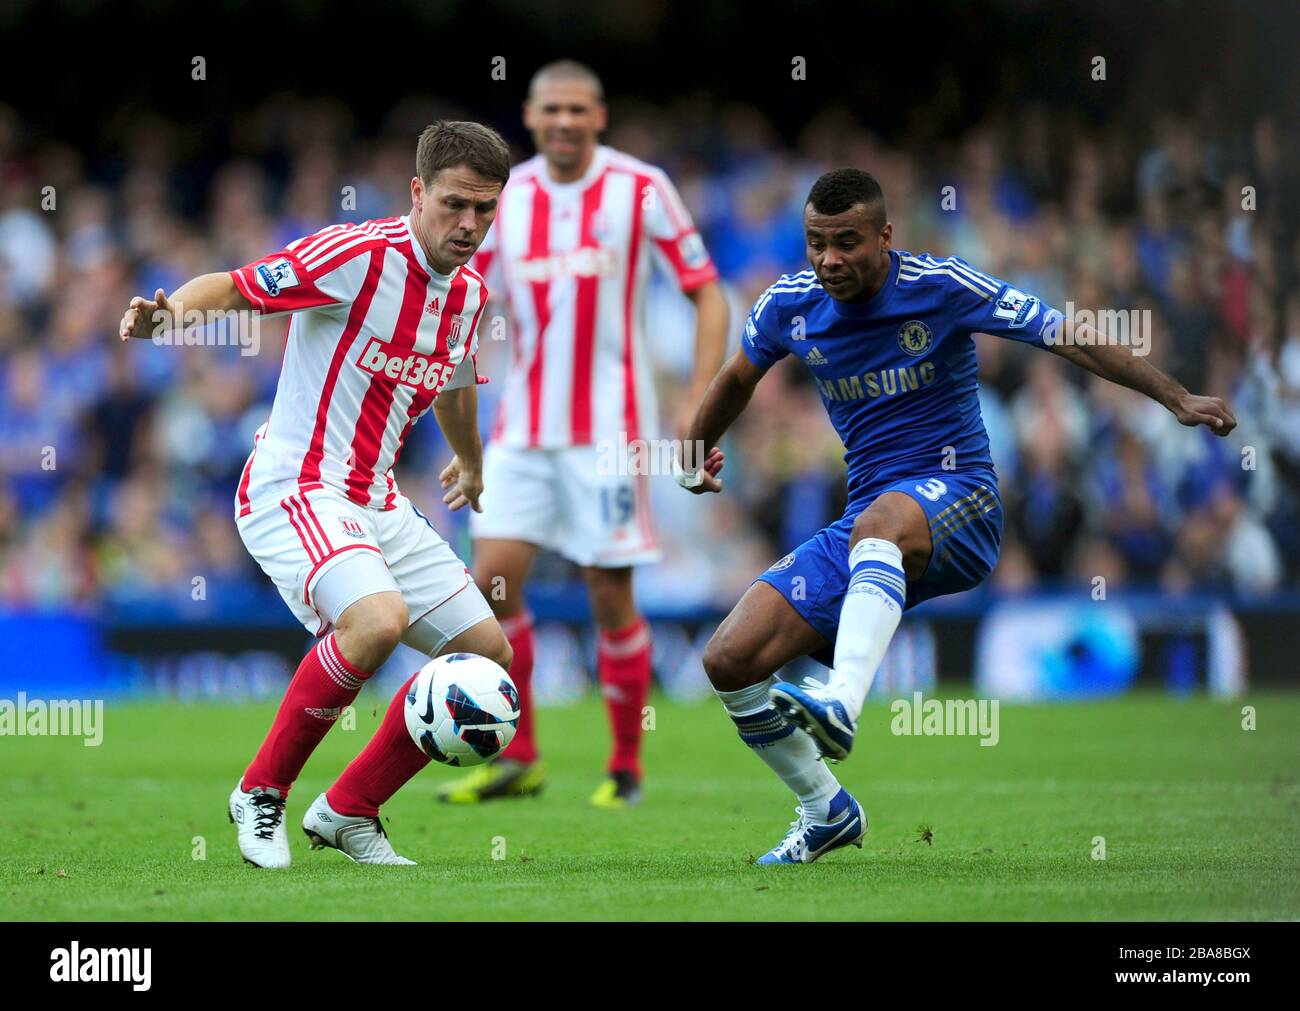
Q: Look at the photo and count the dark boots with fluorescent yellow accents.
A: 2